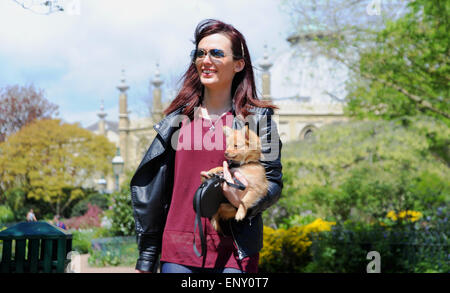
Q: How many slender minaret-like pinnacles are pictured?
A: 4